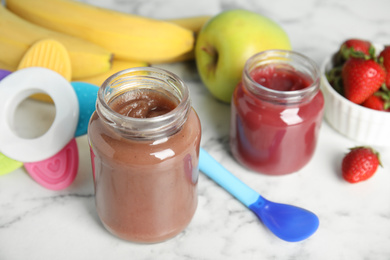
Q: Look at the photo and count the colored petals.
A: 5